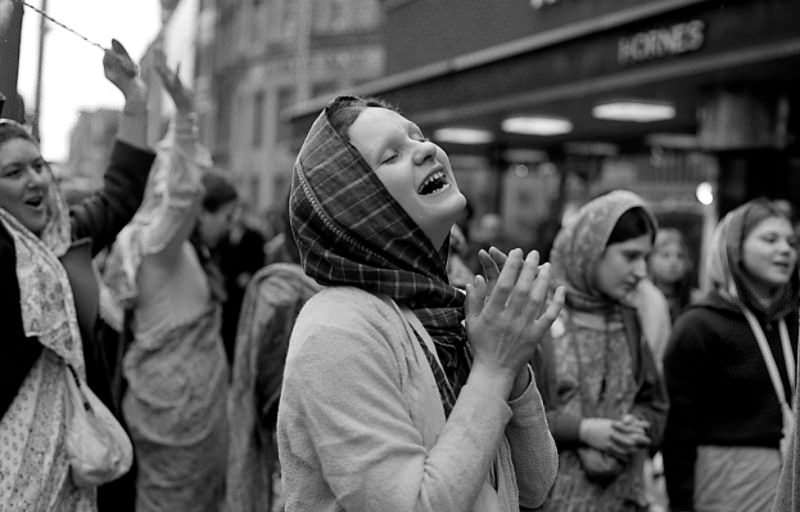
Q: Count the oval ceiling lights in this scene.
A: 3